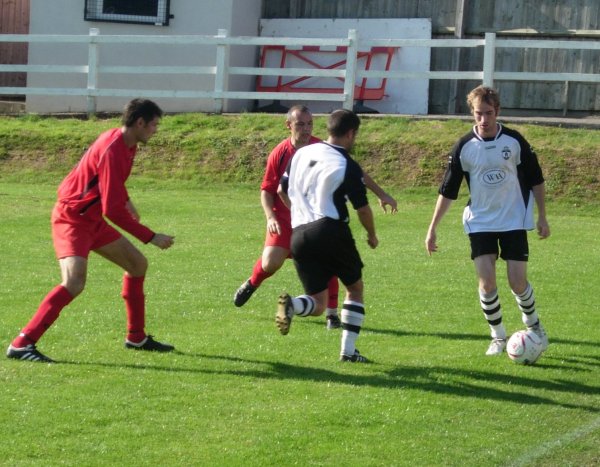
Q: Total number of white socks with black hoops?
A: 4